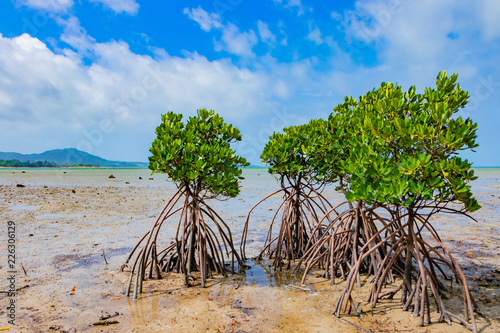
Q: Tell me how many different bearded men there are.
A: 0